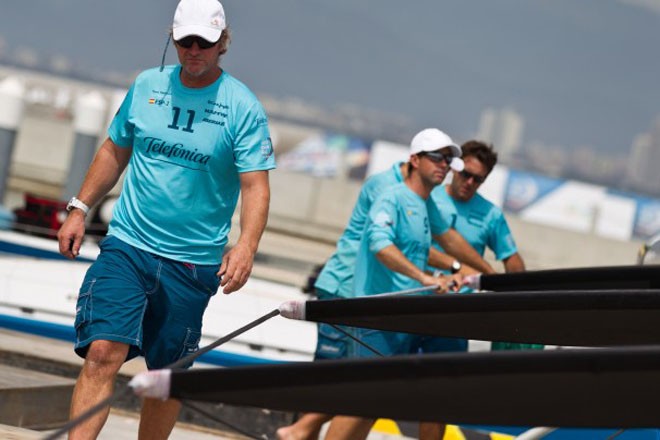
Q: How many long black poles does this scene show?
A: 3